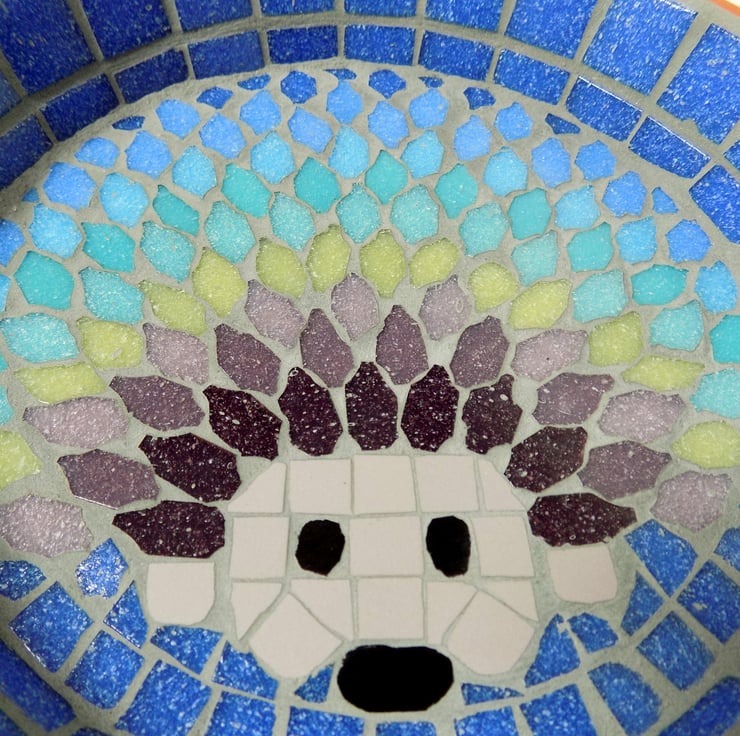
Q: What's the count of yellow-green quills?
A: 14